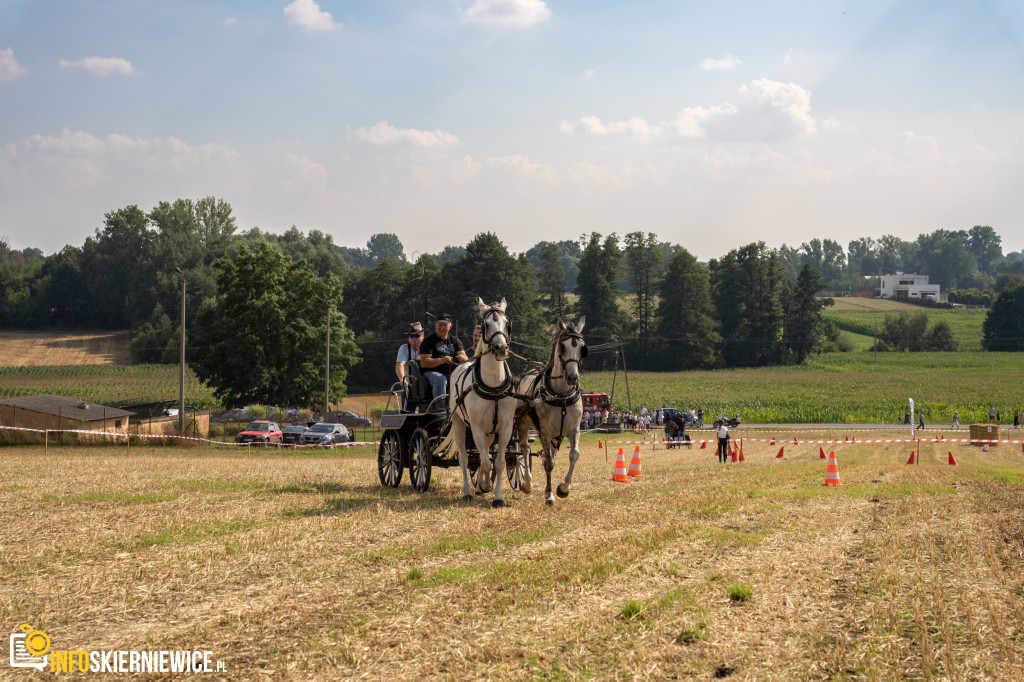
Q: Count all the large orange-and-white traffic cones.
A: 3